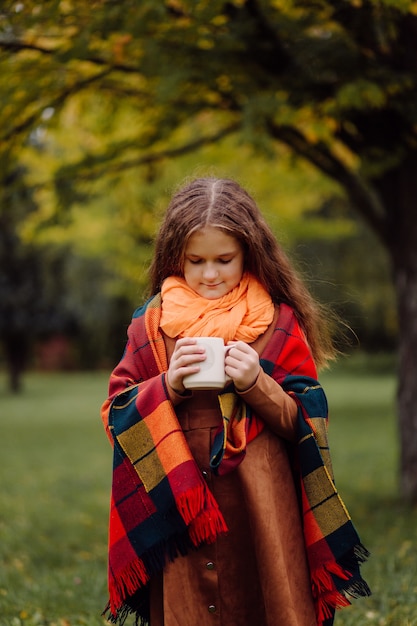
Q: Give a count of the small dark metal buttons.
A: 3